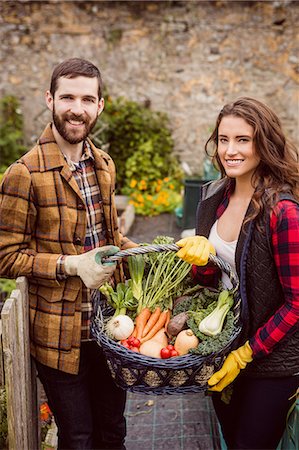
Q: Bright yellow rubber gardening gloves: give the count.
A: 2